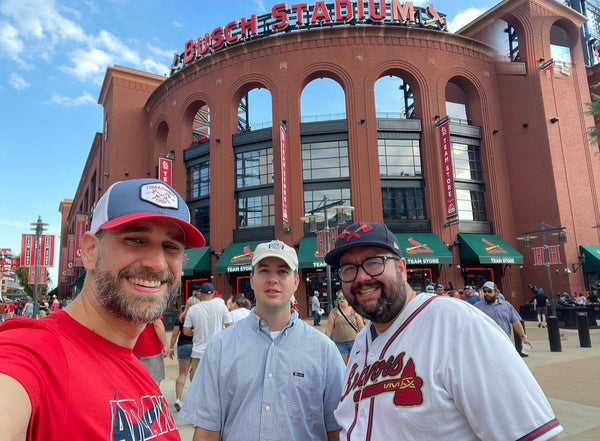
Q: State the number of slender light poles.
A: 3